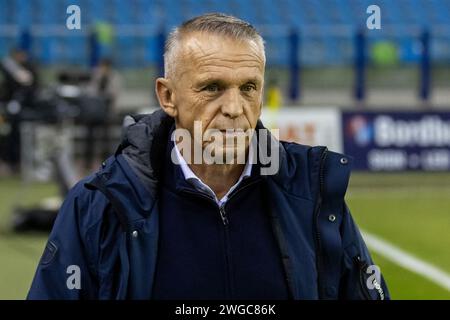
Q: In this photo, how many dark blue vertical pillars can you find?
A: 6